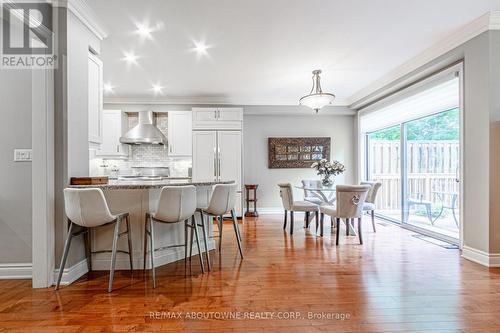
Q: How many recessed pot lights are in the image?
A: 5